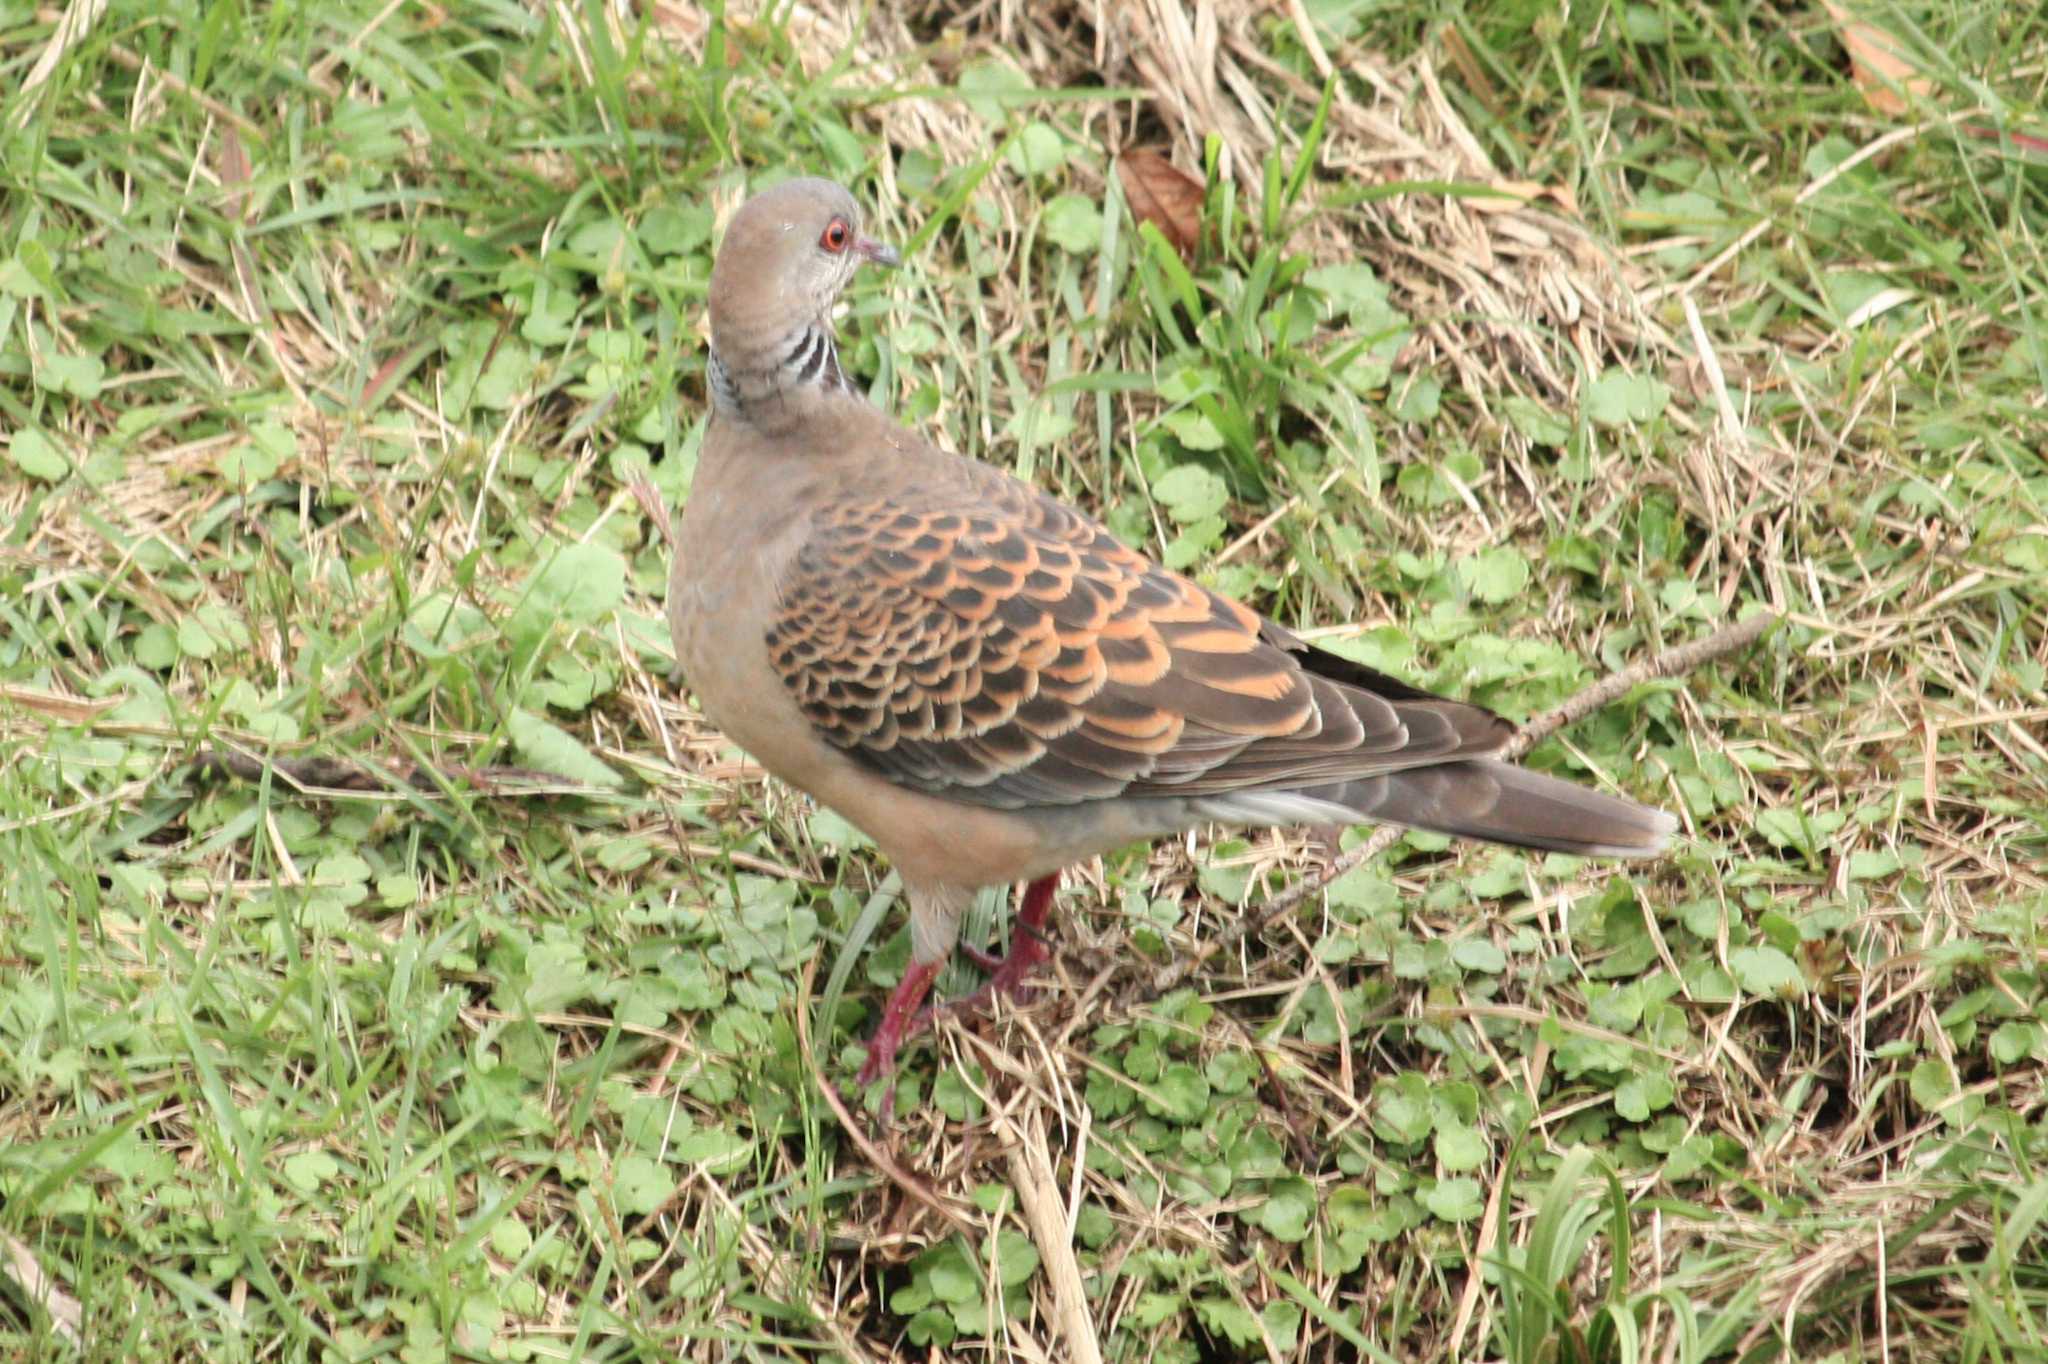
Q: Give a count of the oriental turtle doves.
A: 1